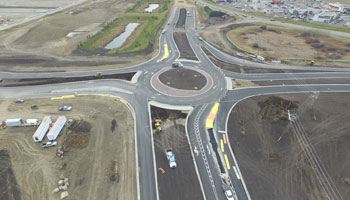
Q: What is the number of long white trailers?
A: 2